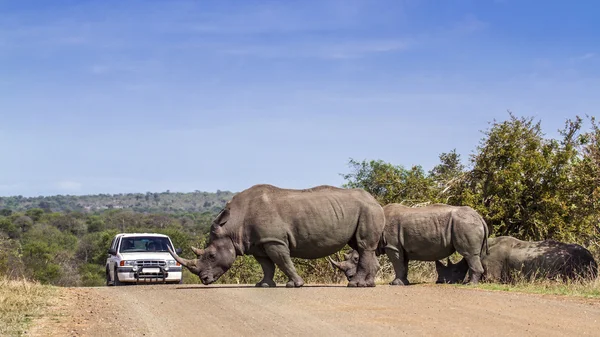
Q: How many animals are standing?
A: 2